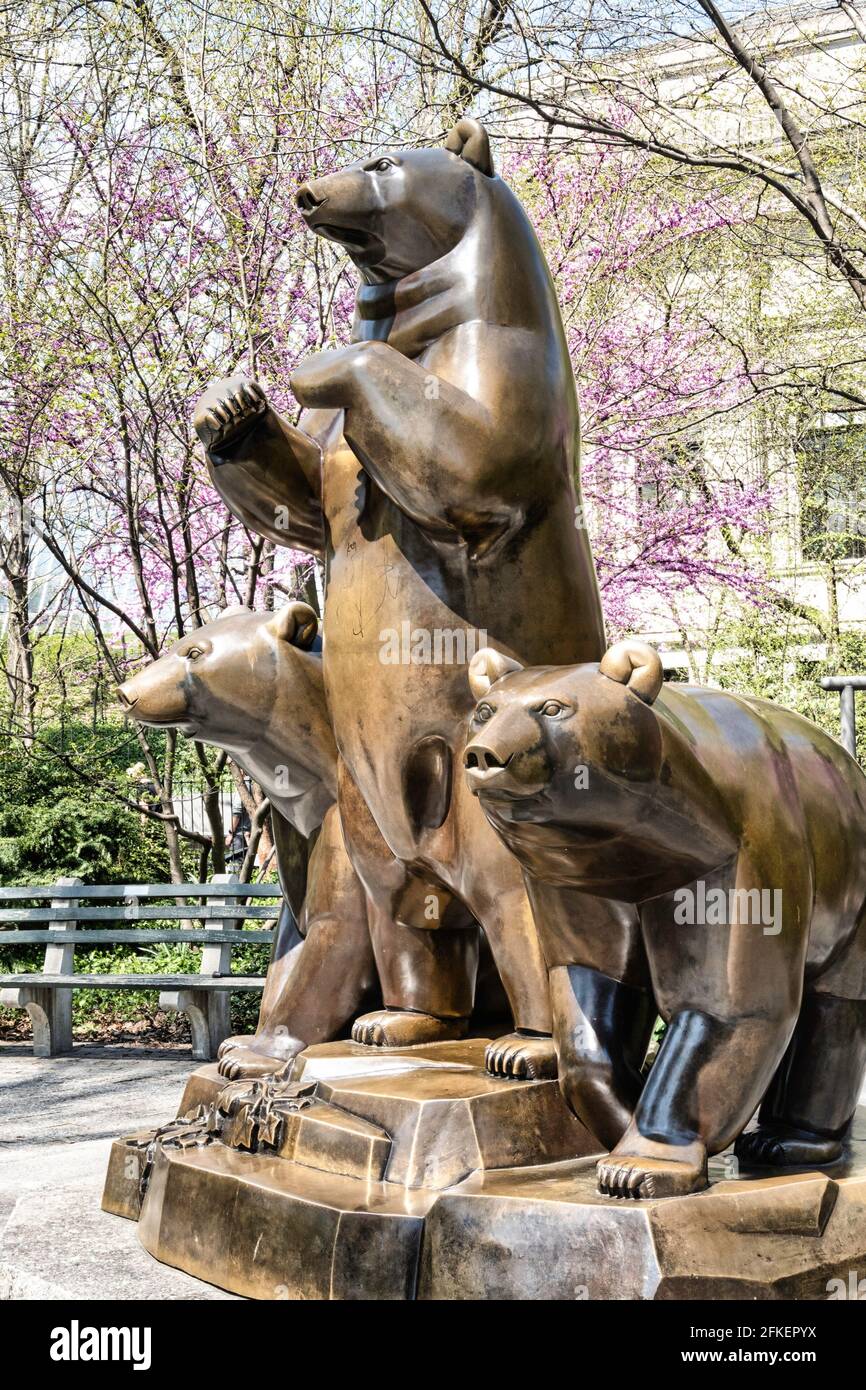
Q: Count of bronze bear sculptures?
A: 3